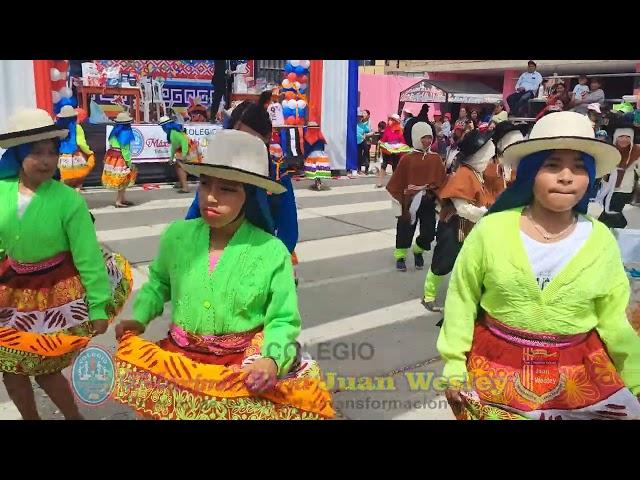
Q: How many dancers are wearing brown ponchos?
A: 4